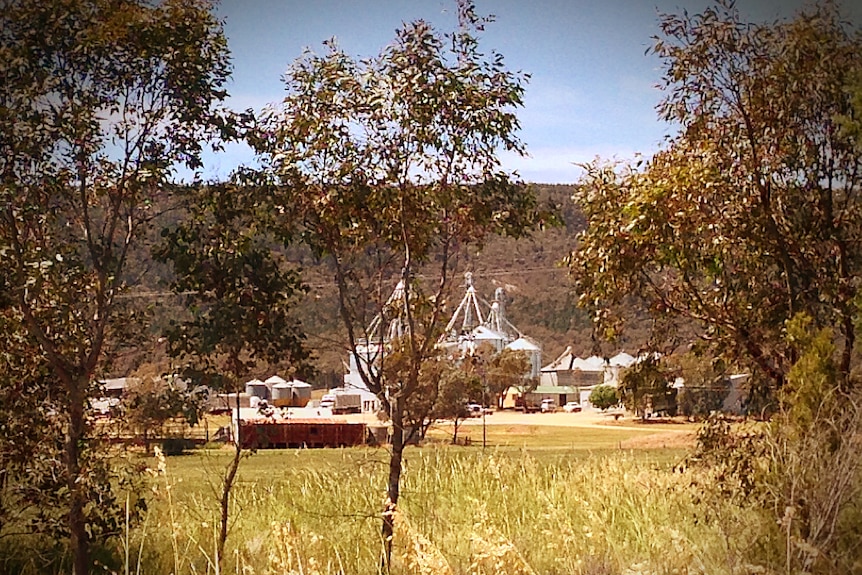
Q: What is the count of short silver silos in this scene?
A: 4